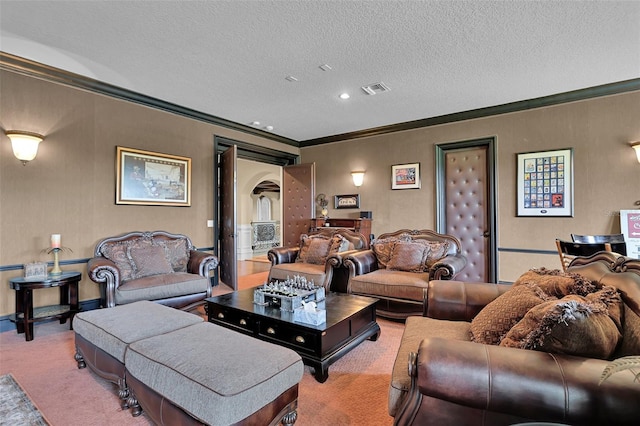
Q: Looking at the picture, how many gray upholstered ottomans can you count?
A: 2